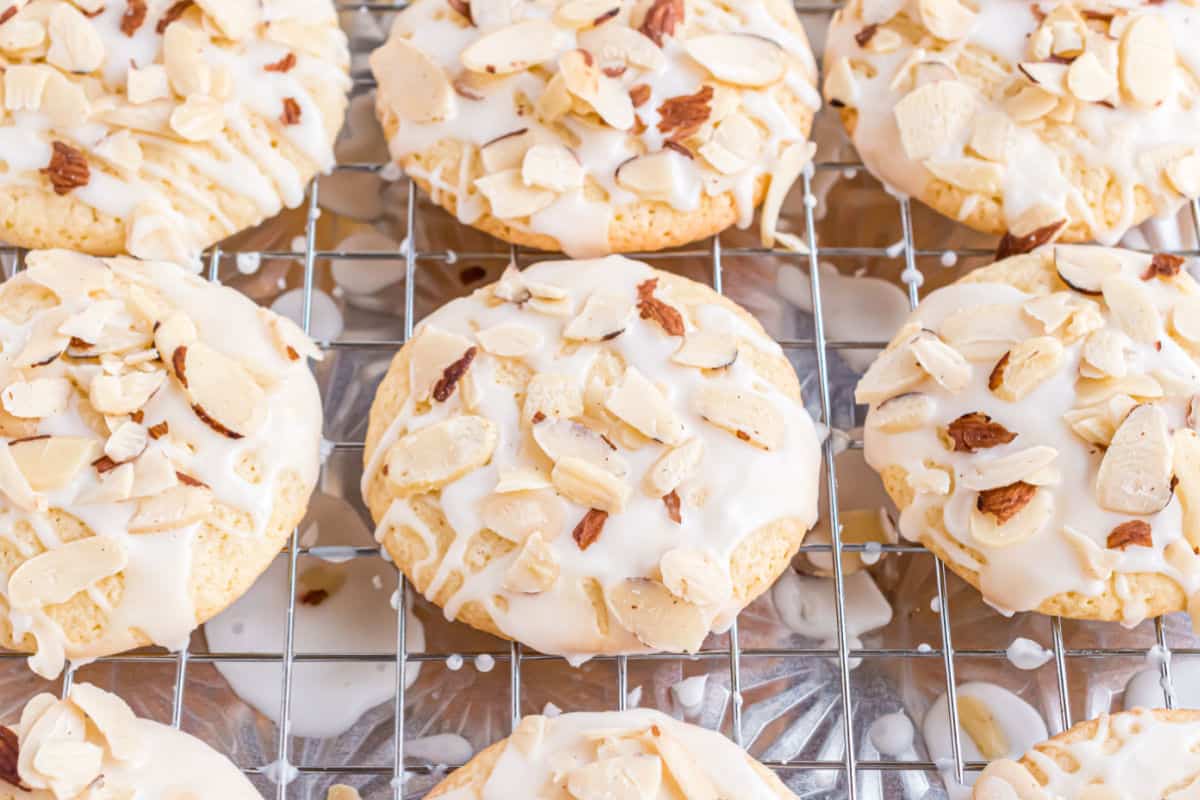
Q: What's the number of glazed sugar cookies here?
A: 9